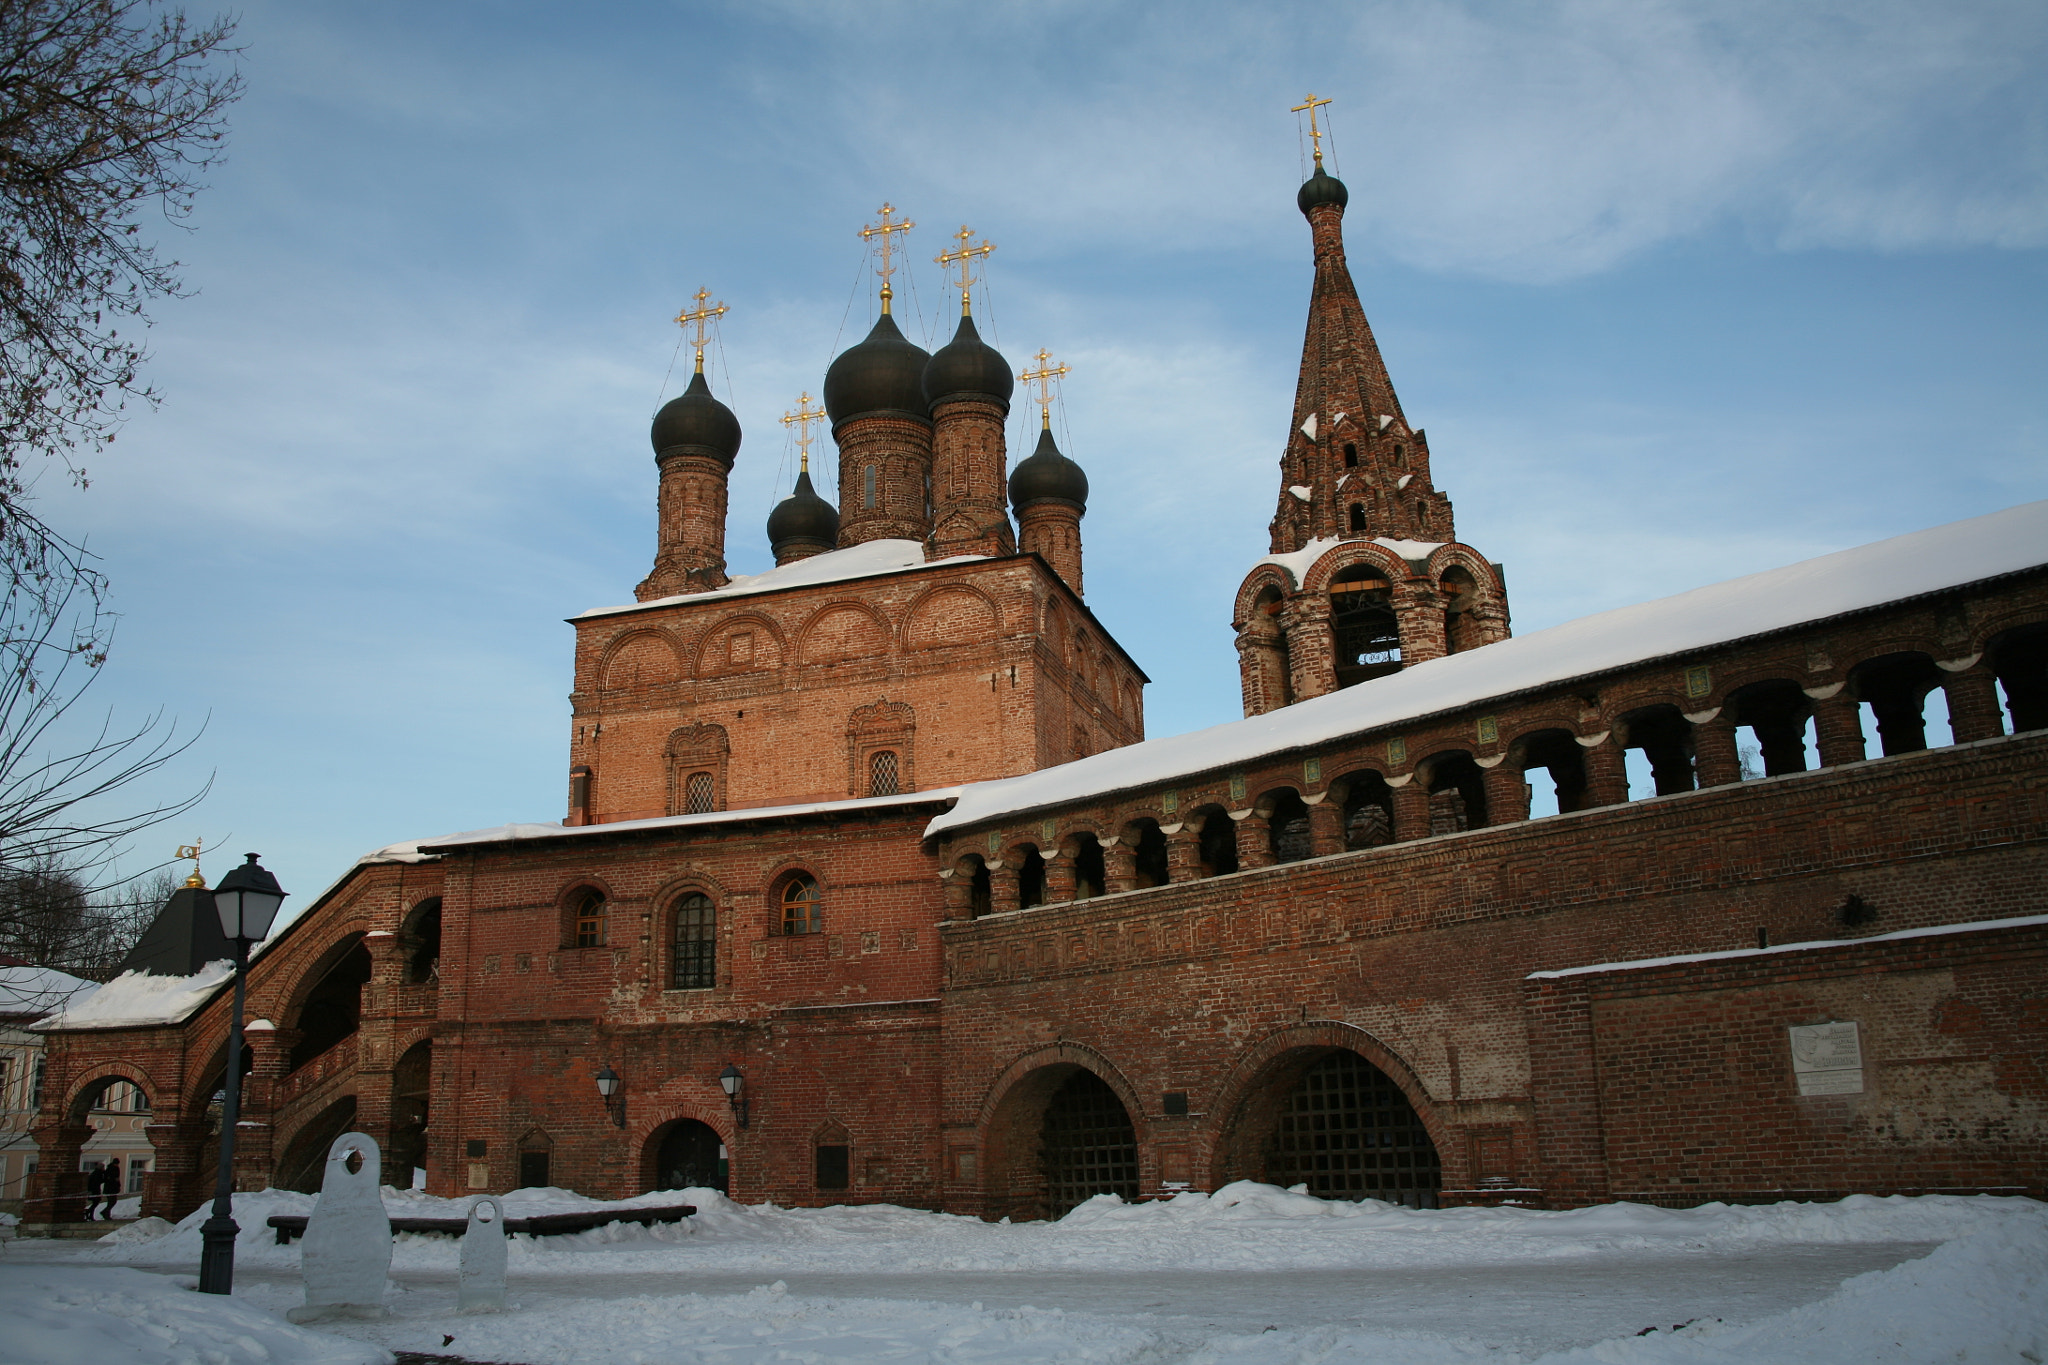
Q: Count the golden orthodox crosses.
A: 6